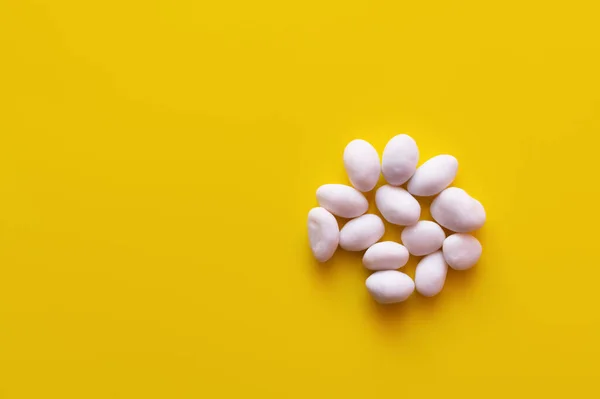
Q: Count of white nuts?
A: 13